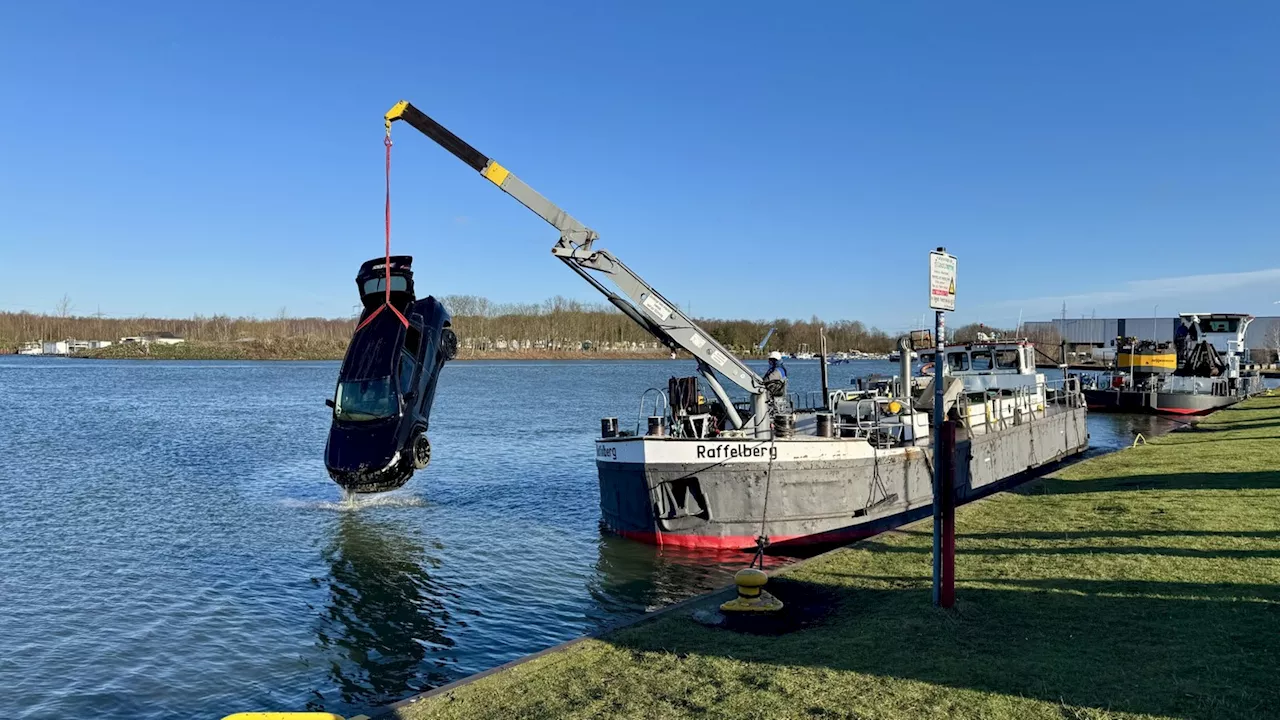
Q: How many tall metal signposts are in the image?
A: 1